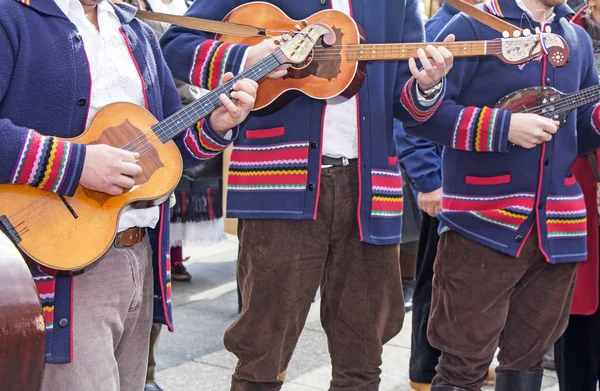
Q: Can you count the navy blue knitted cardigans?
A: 3